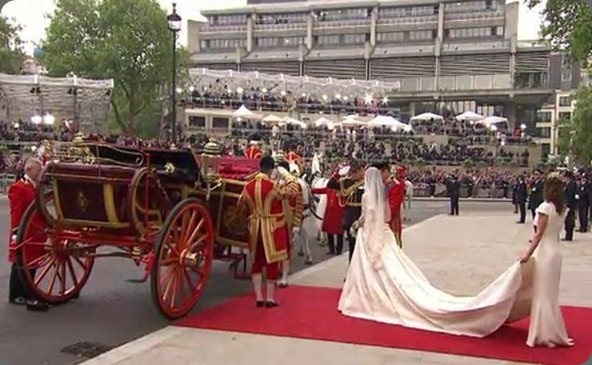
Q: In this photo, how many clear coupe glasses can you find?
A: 0